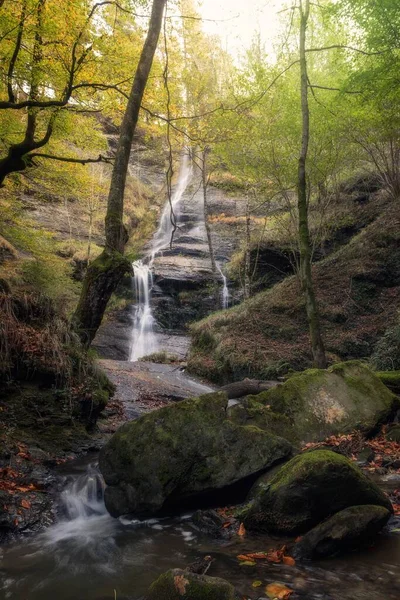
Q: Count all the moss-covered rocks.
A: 5